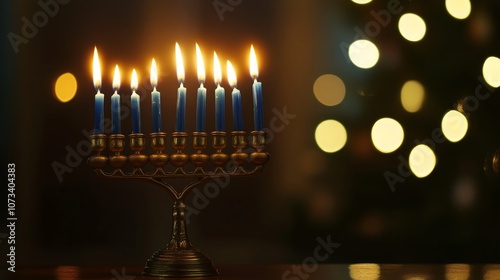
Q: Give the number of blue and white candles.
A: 9